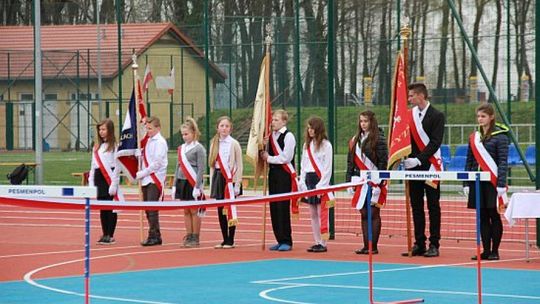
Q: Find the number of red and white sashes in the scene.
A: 9